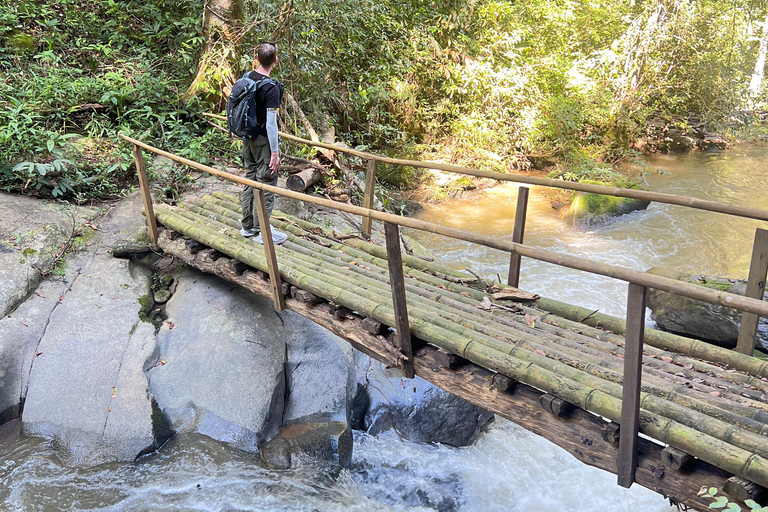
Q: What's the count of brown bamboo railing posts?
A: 7